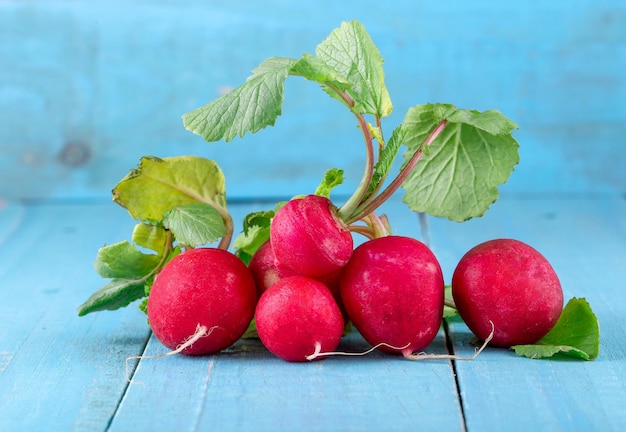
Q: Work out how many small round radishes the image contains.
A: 6